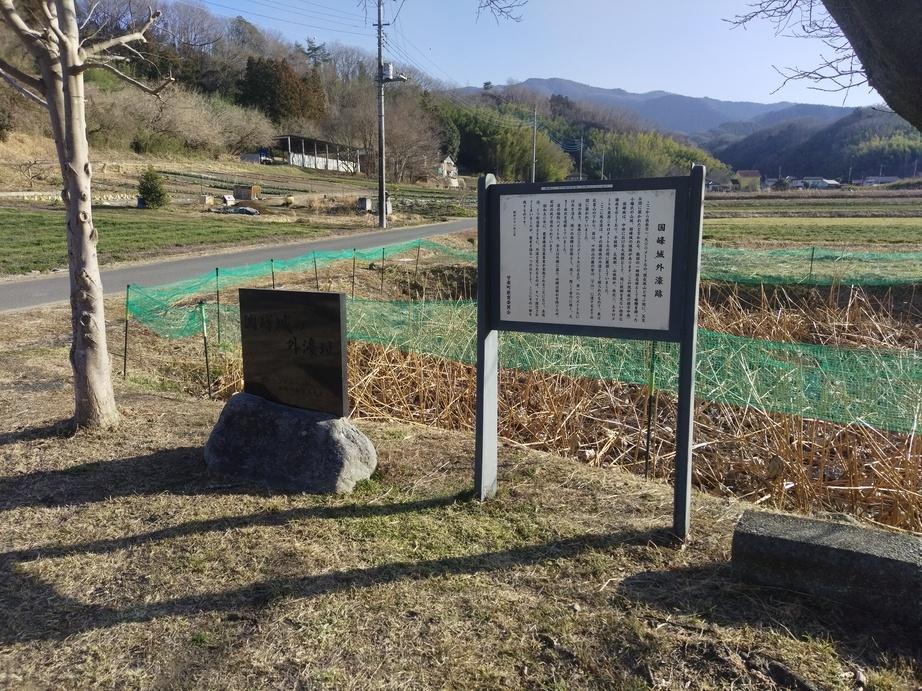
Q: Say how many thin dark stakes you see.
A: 10